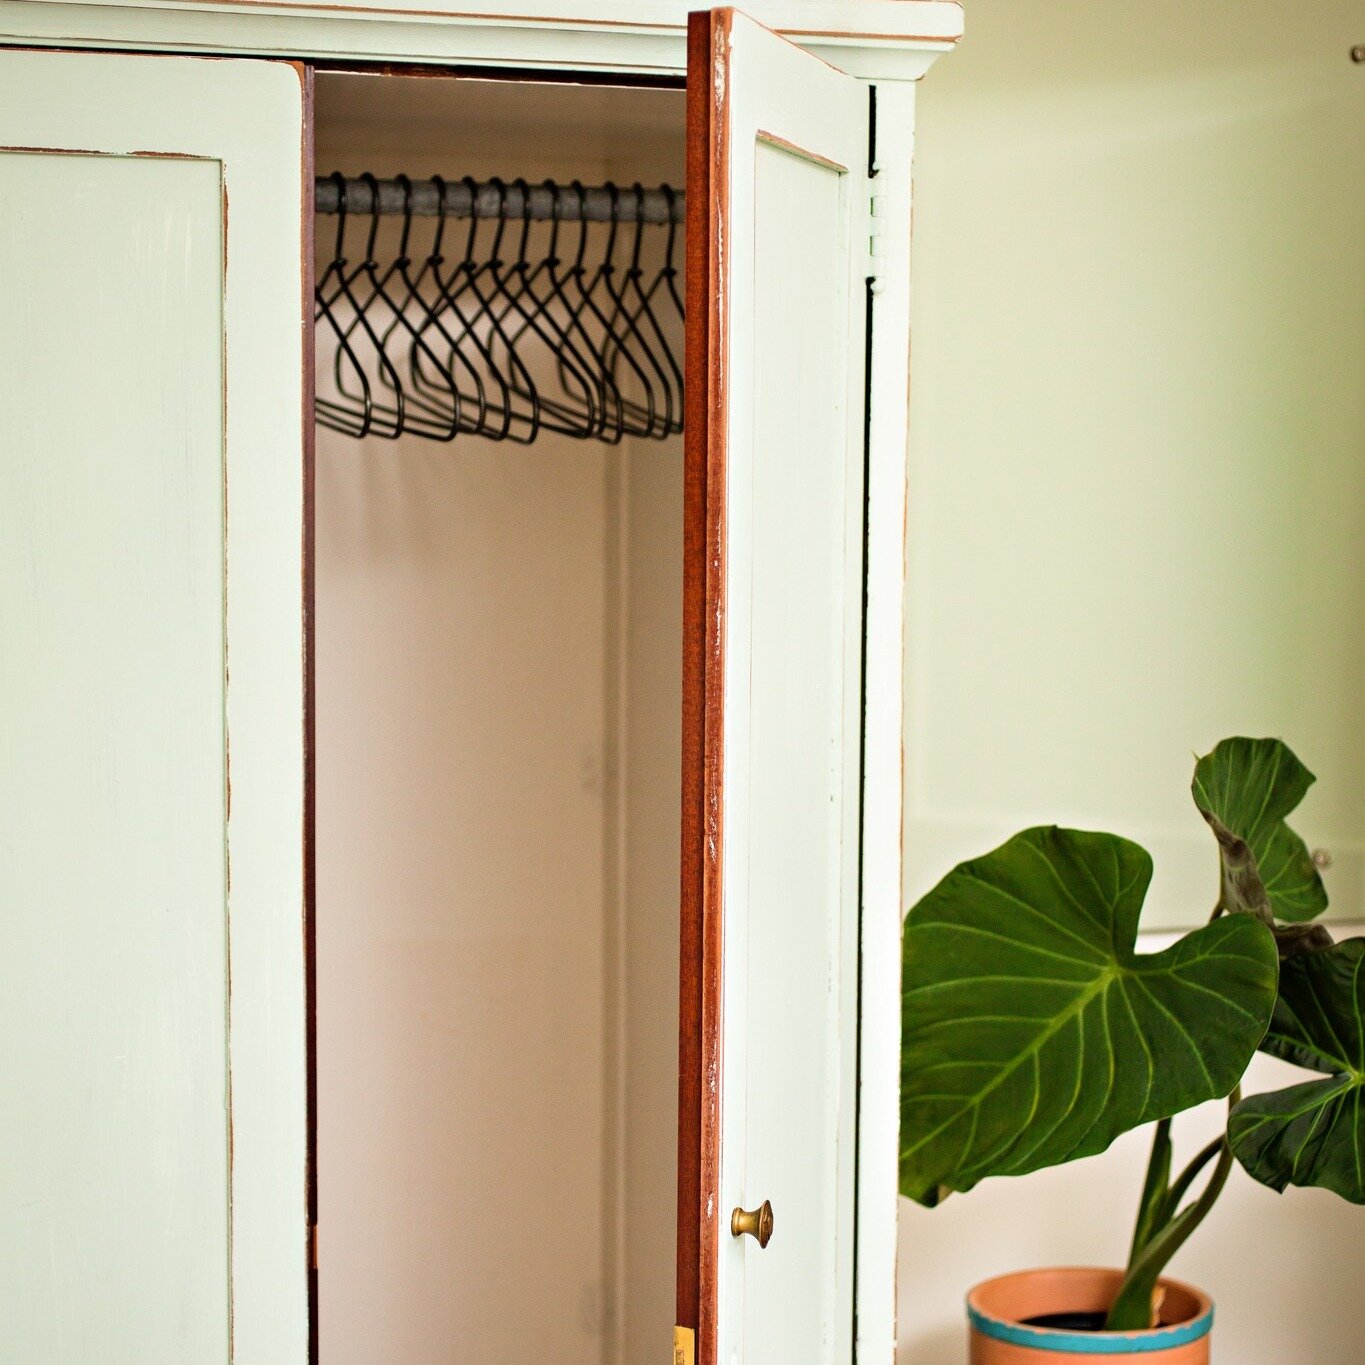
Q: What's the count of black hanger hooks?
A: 12